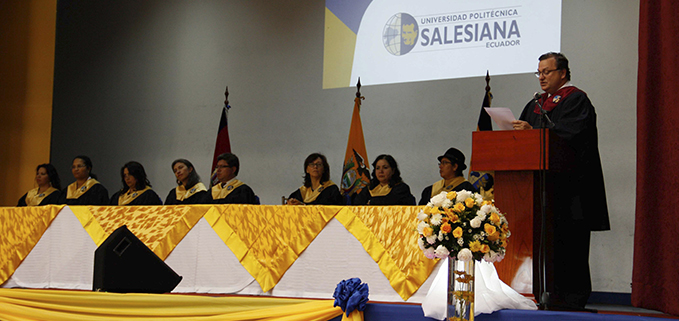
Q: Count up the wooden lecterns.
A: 1